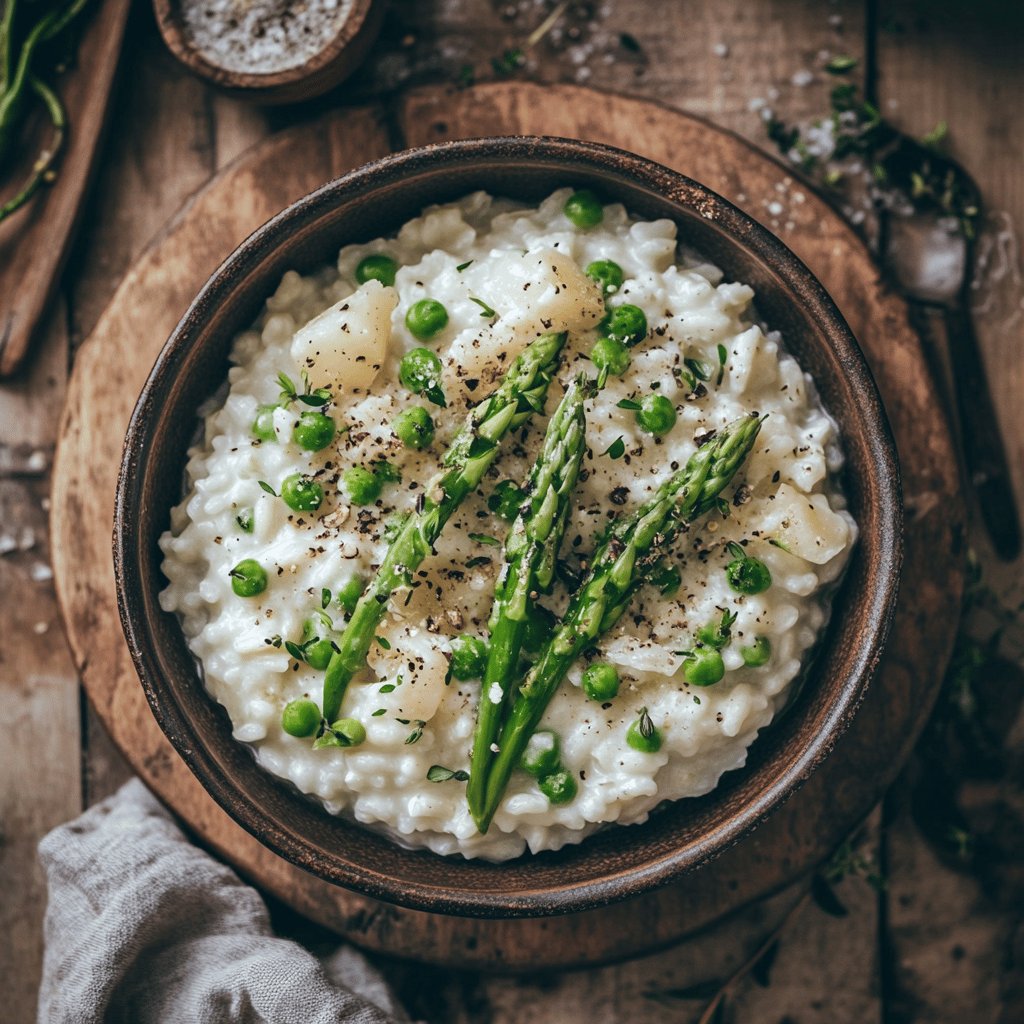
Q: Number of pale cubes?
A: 4